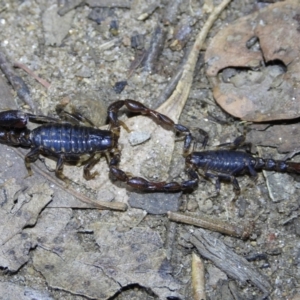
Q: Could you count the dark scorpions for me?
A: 2